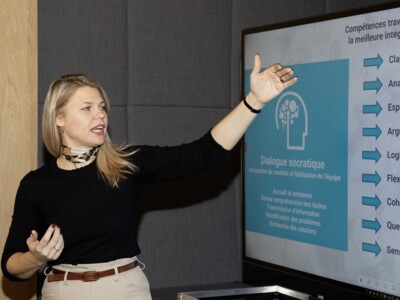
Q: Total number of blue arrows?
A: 9